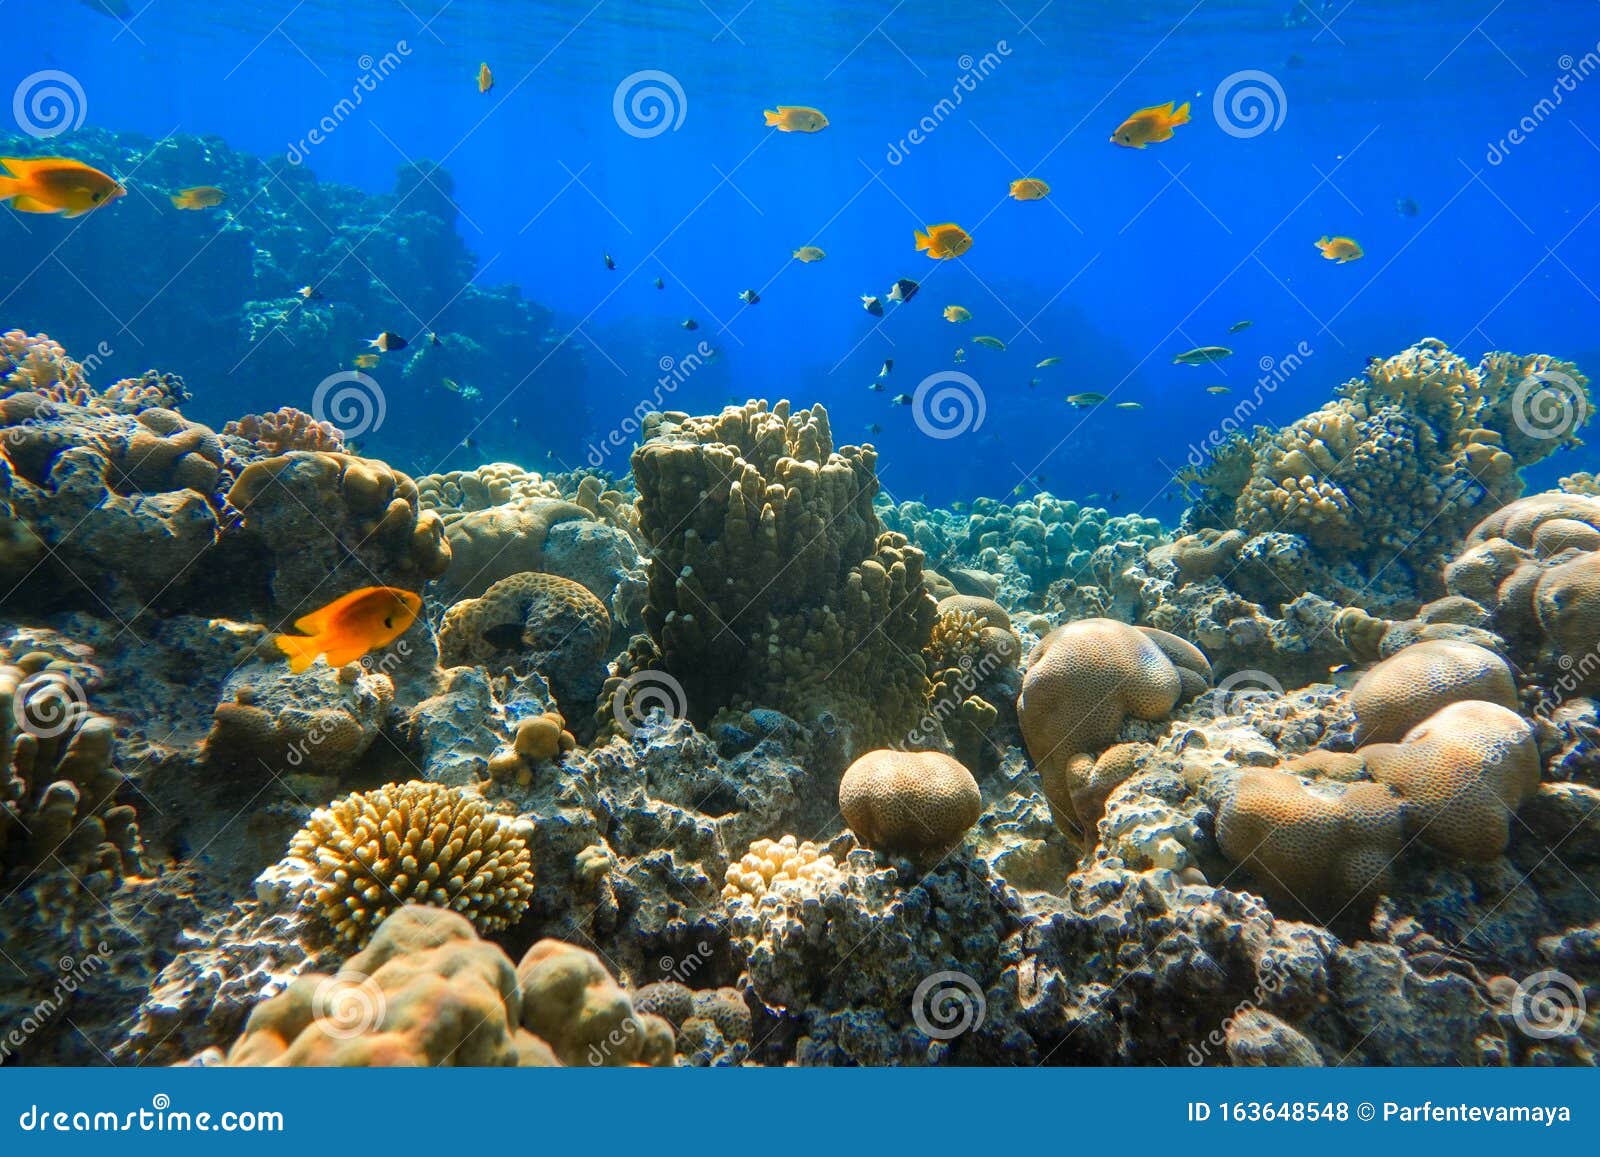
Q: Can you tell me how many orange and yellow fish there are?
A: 12